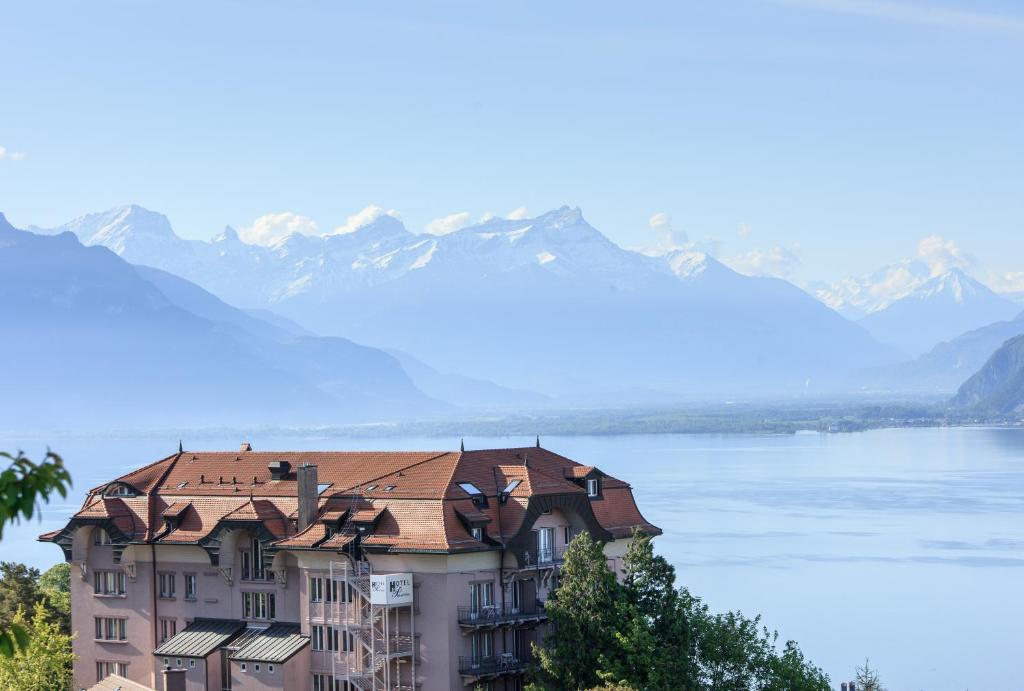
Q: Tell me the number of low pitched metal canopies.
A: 2